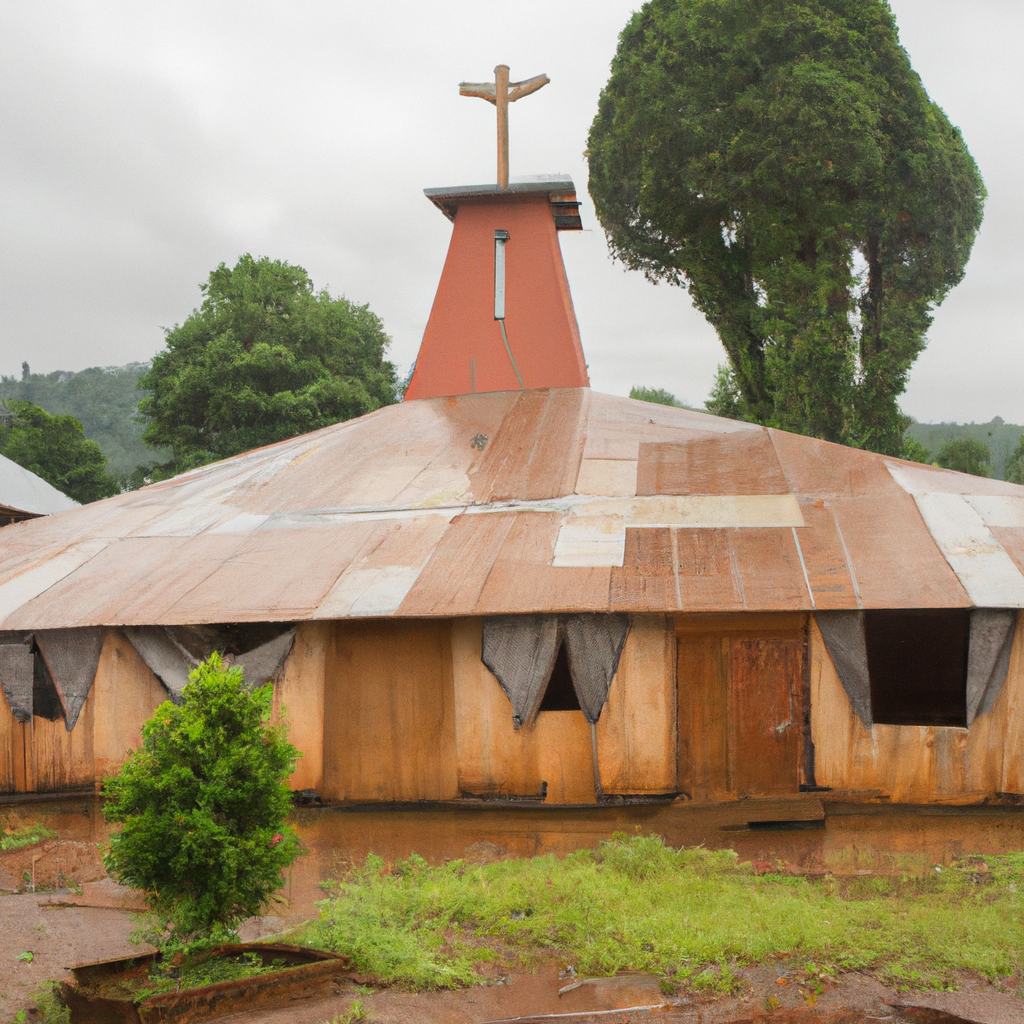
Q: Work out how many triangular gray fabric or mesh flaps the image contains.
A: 8